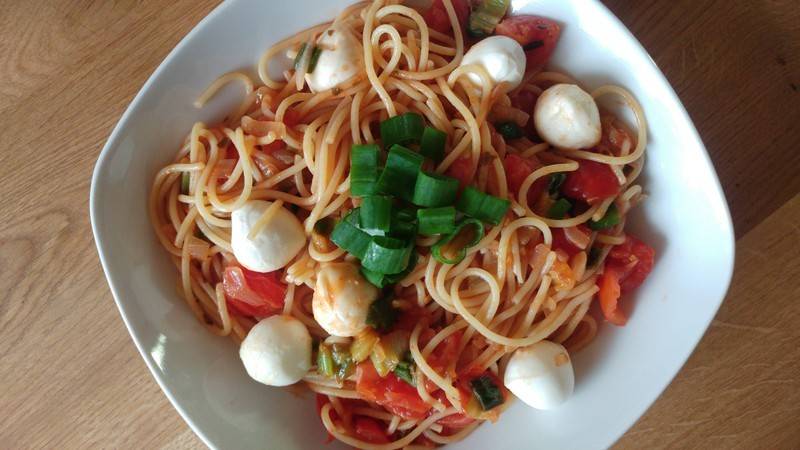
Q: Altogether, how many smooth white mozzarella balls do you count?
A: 7